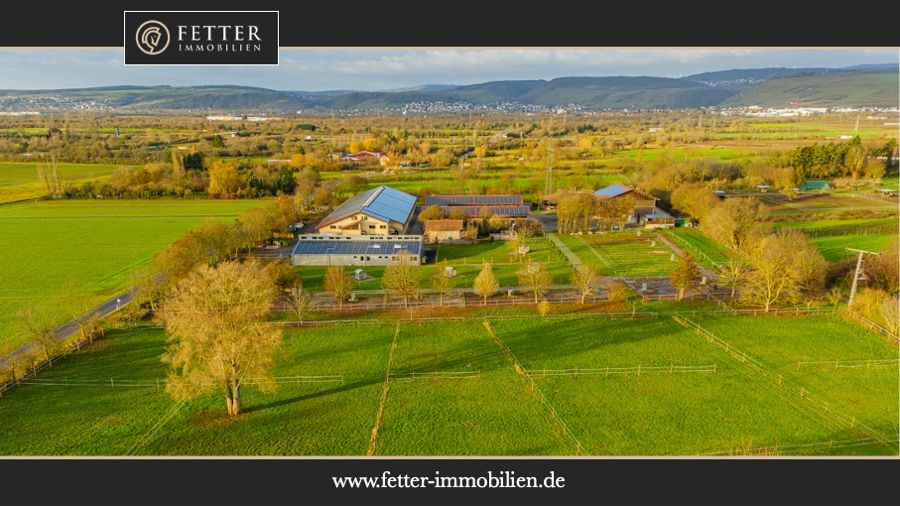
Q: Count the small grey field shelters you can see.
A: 4